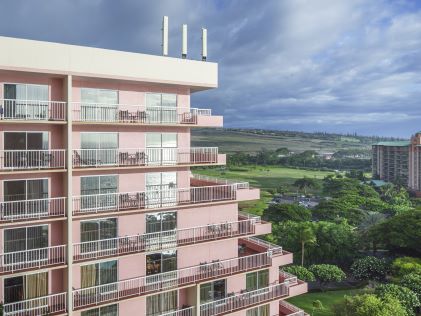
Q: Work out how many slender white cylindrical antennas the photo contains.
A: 3